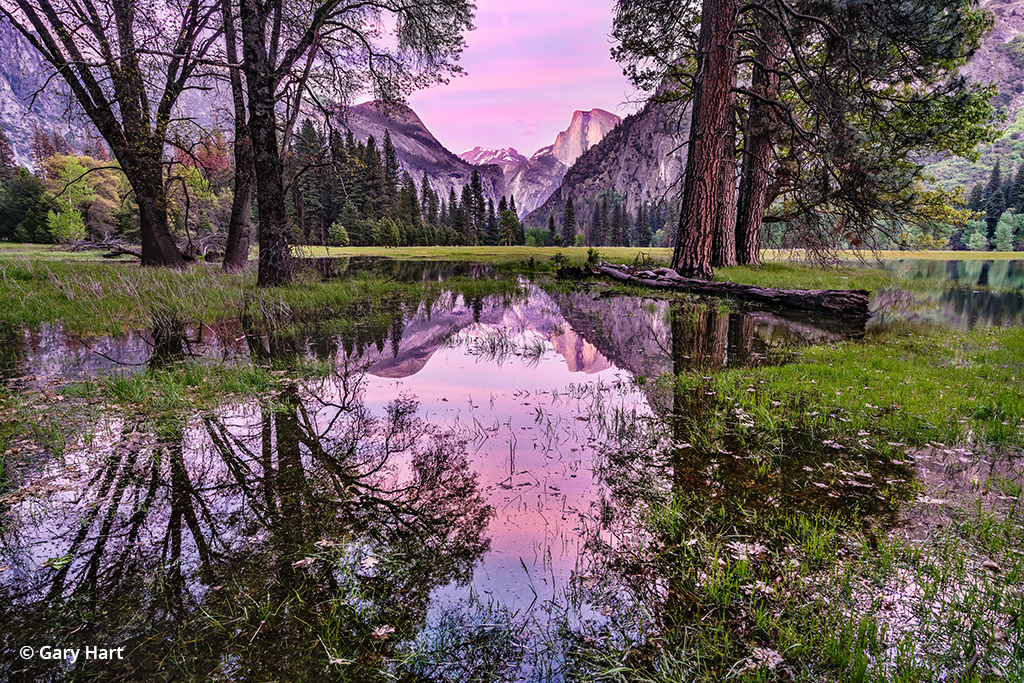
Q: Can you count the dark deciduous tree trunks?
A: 3